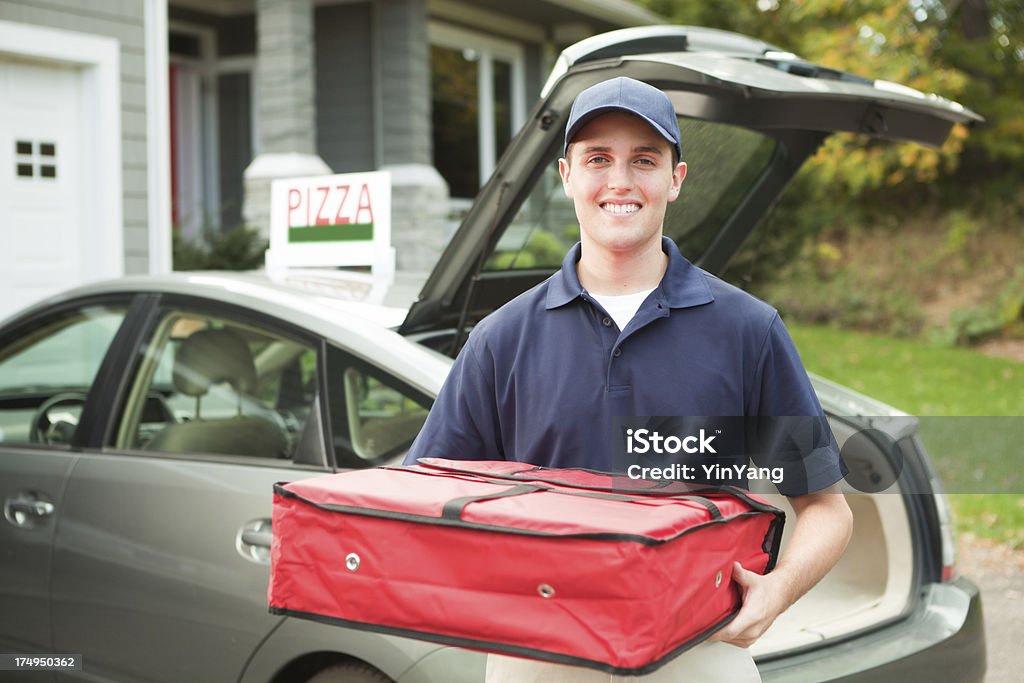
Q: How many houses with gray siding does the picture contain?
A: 1